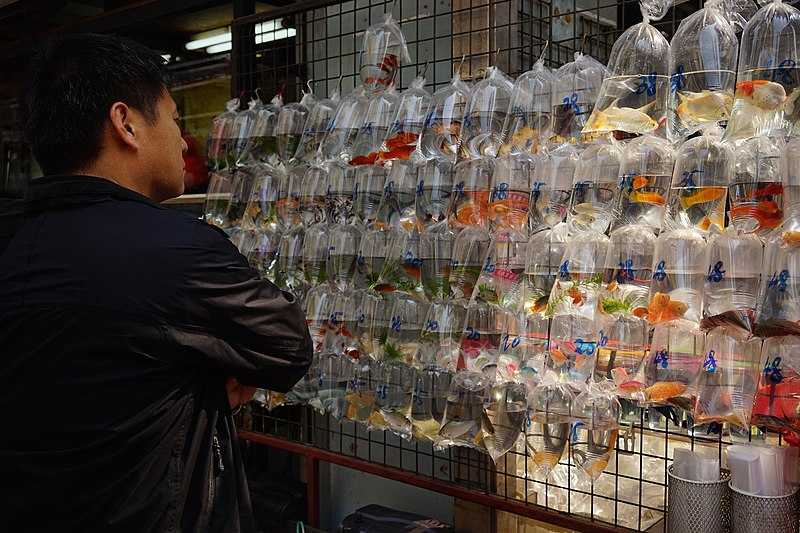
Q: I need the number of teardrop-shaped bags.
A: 3